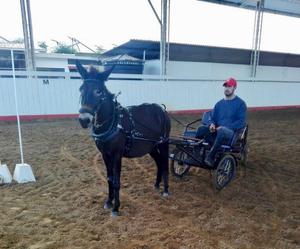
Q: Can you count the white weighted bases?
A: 2